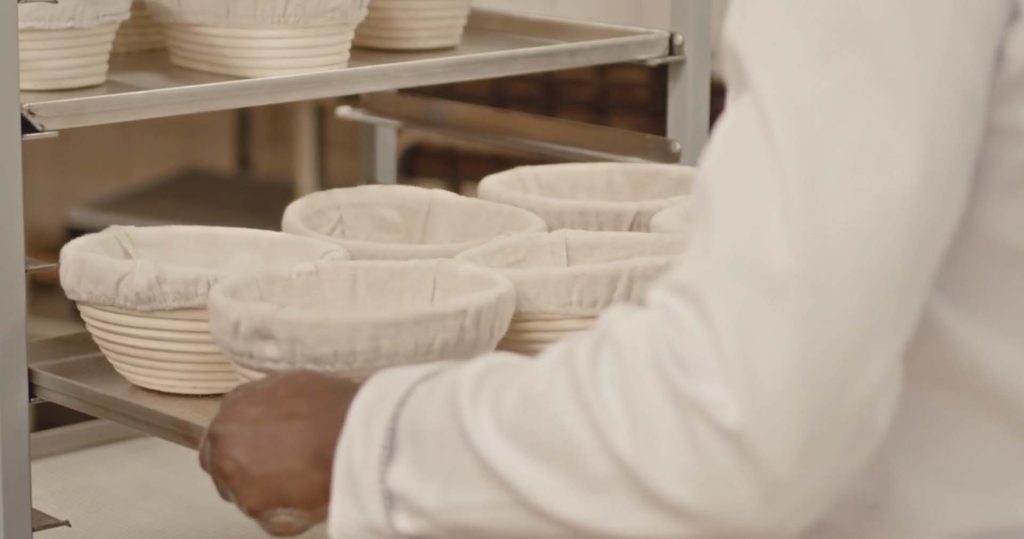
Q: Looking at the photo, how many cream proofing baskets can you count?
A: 10